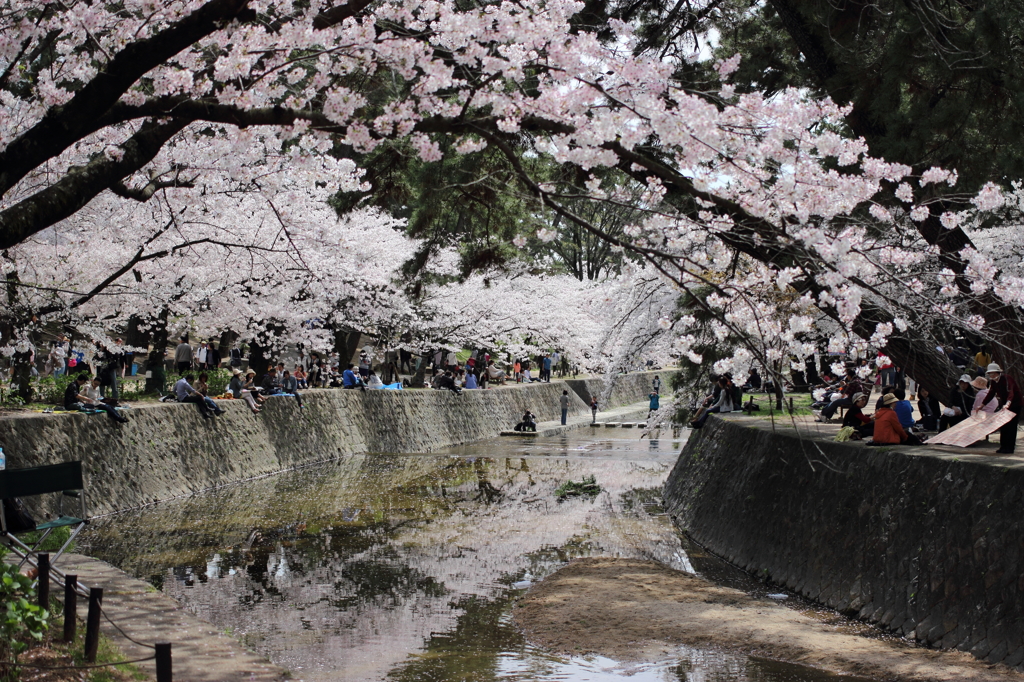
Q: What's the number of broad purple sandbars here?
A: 0